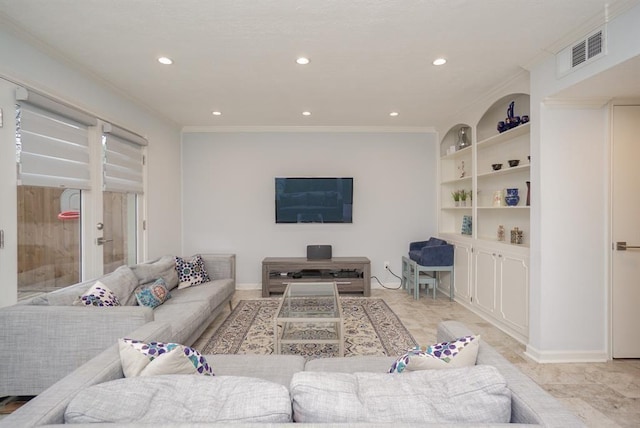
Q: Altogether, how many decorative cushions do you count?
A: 5